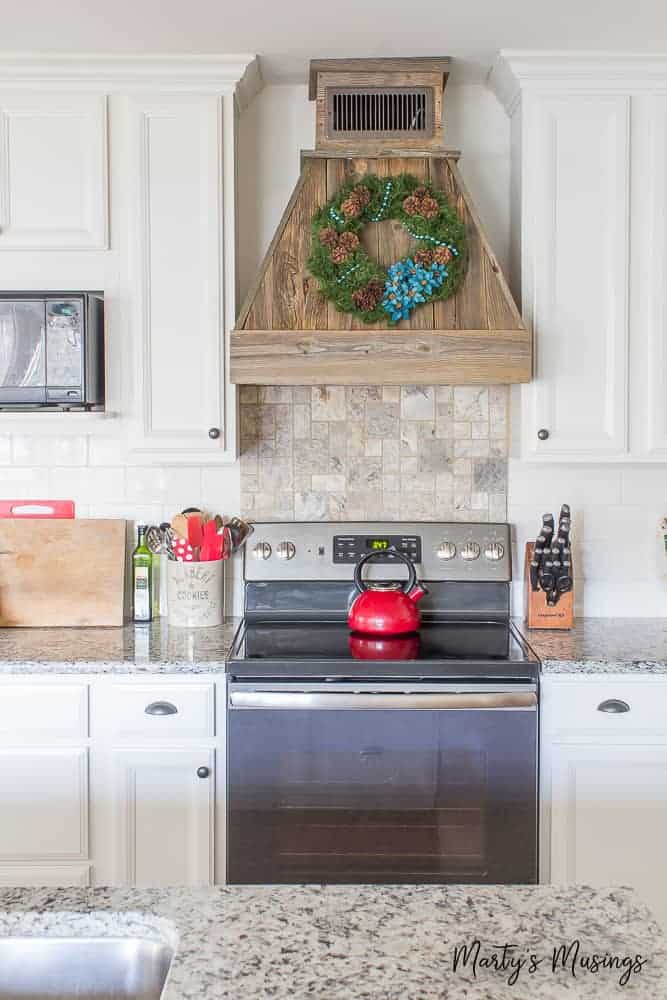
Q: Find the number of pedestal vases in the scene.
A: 0